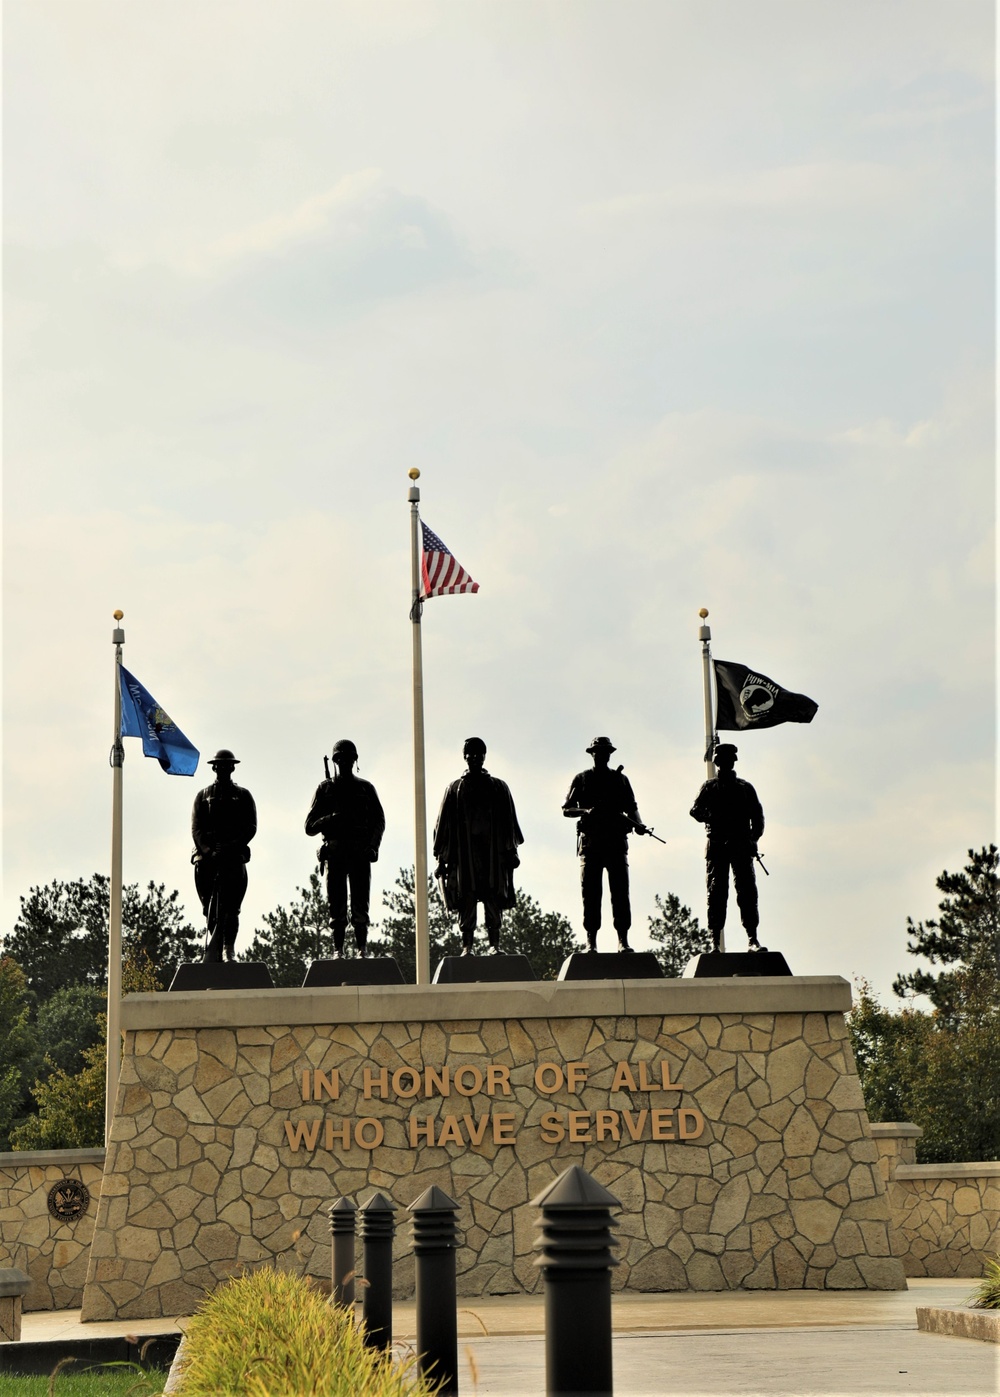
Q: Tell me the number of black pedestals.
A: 5